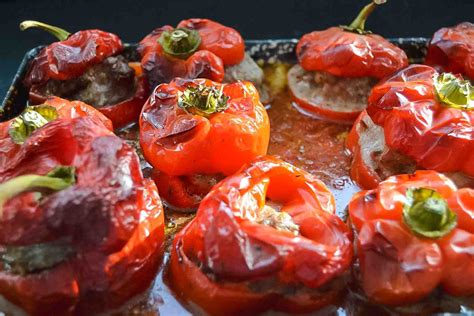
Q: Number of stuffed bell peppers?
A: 10